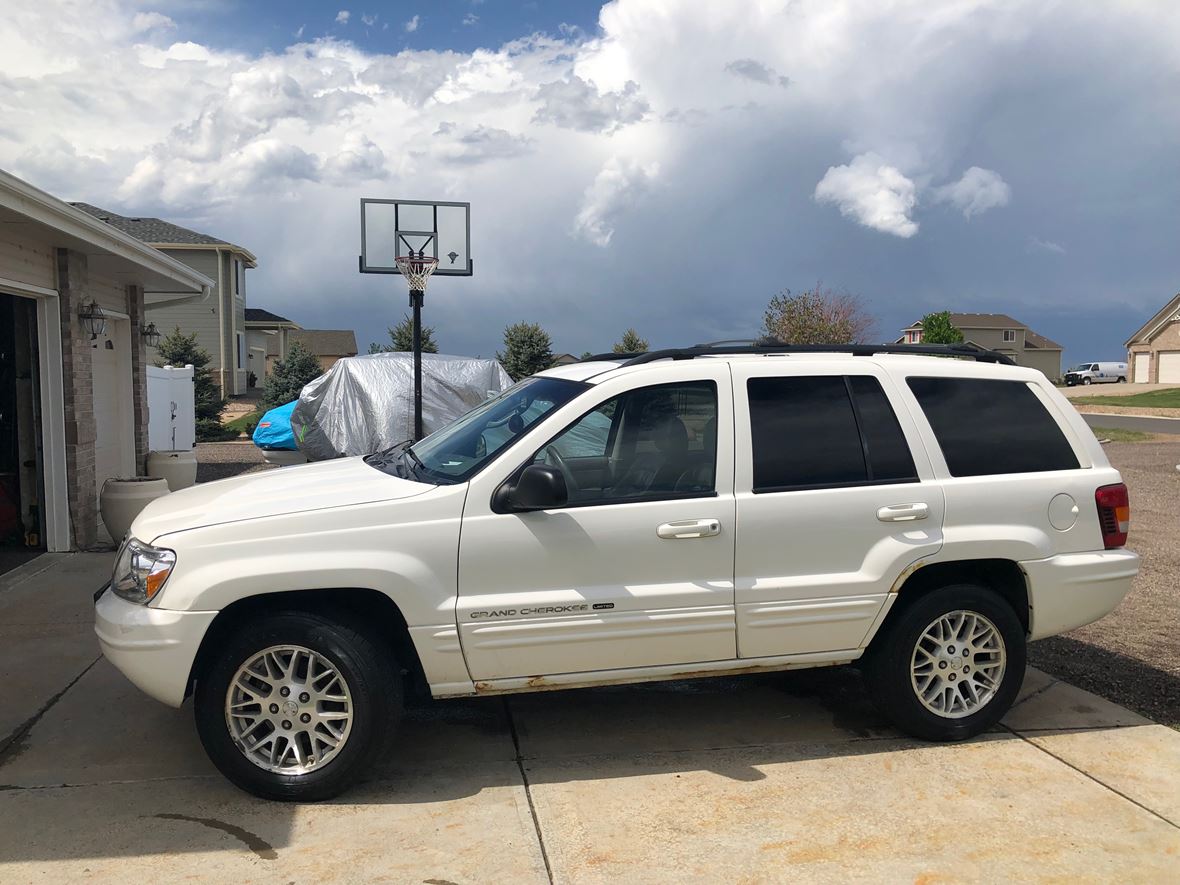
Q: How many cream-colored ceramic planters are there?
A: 2